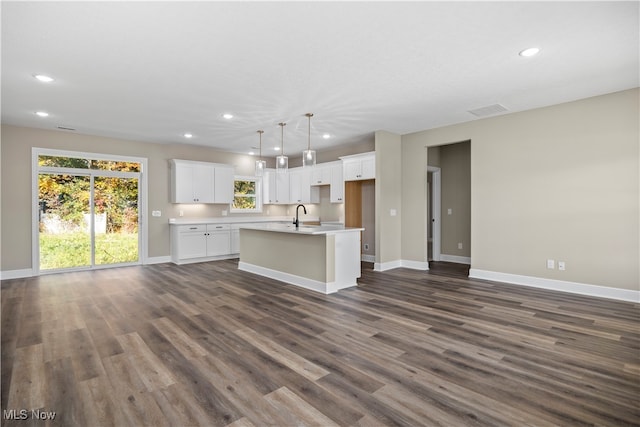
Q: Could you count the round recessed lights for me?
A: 8